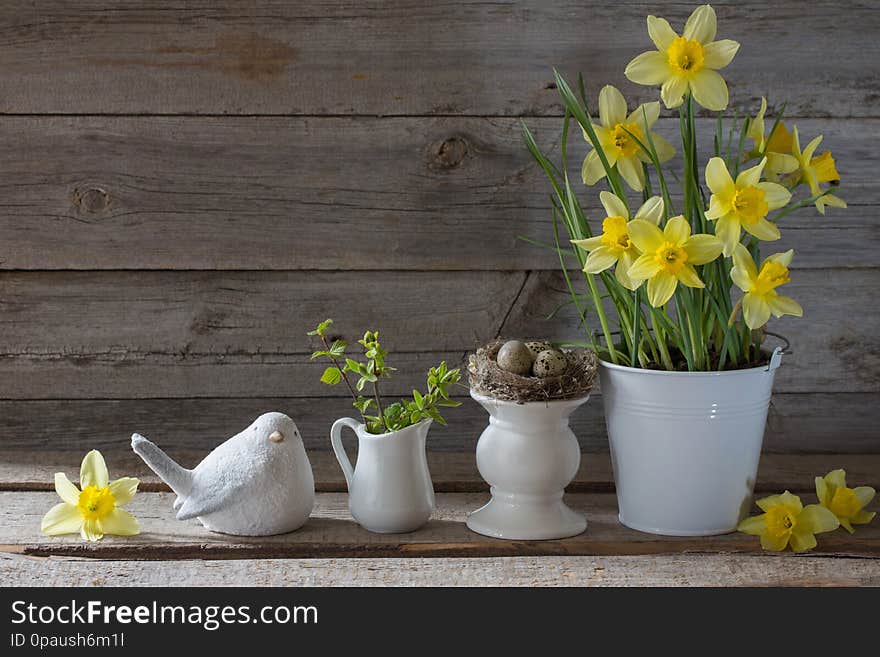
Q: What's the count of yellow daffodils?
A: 11